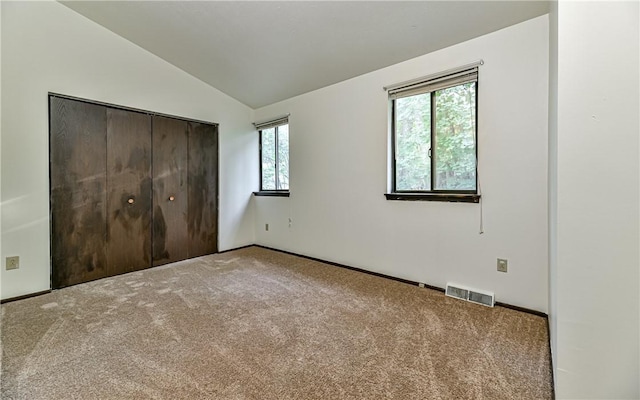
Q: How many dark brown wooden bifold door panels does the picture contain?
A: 4